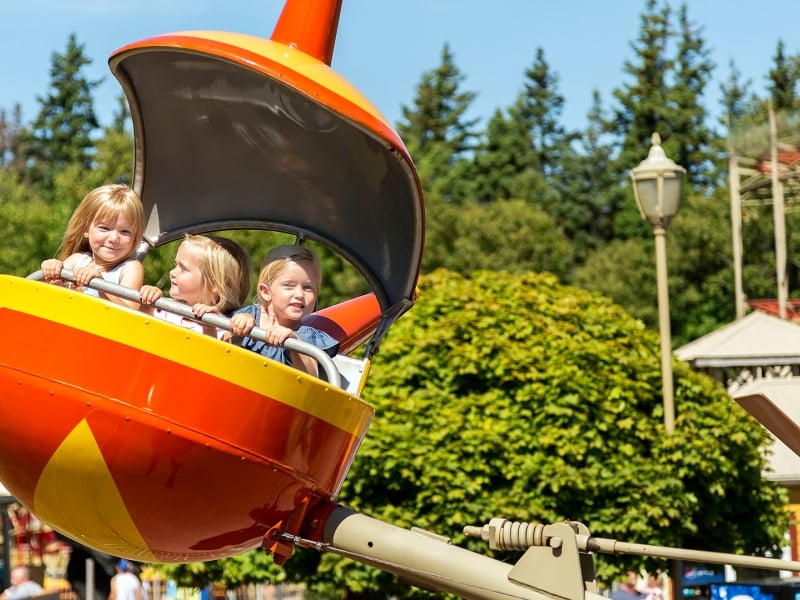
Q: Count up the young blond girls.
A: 3